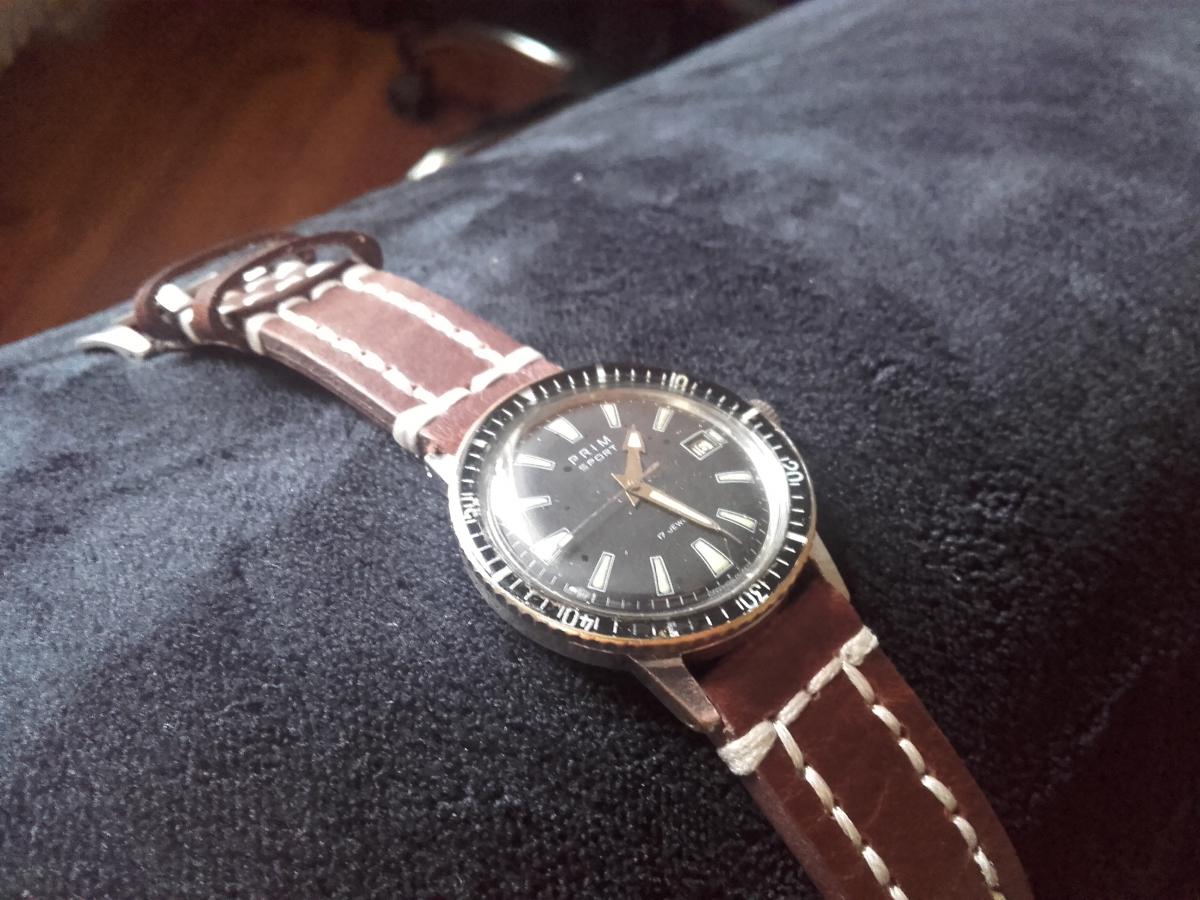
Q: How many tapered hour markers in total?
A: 11